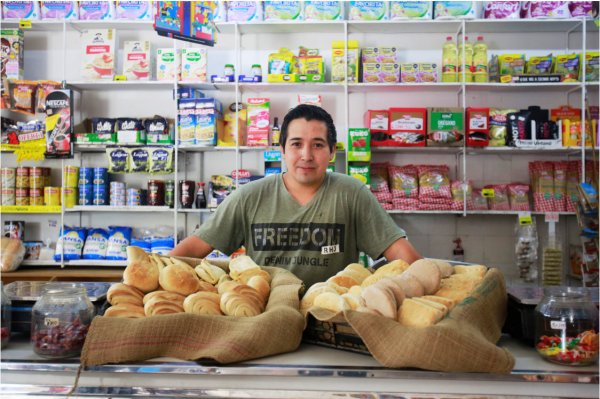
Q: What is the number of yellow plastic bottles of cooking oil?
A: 3